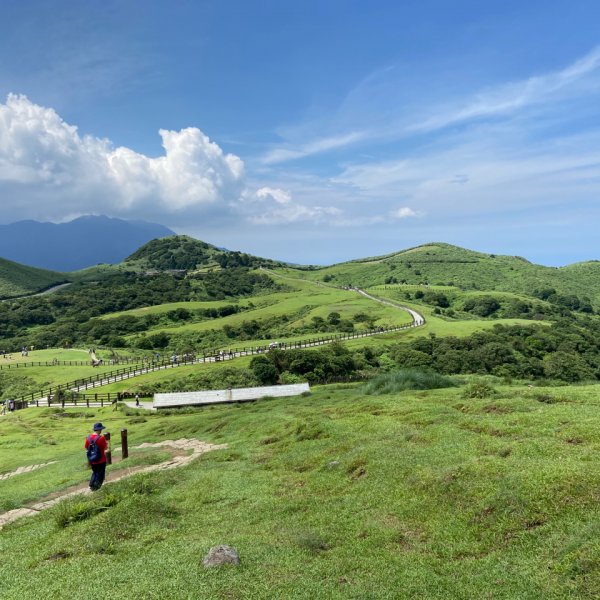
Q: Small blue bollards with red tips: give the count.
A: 0